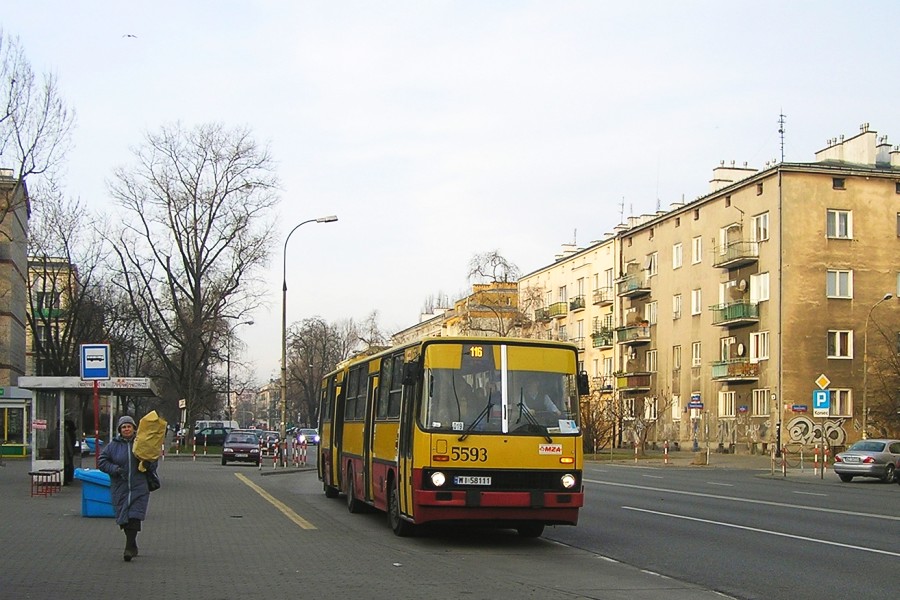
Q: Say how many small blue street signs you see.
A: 4